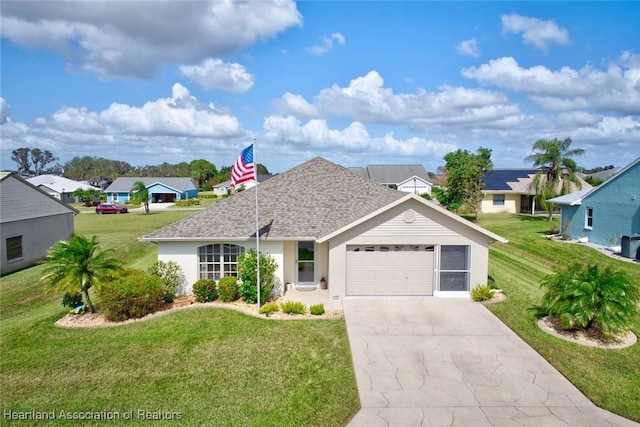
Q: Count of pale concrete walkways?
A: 1